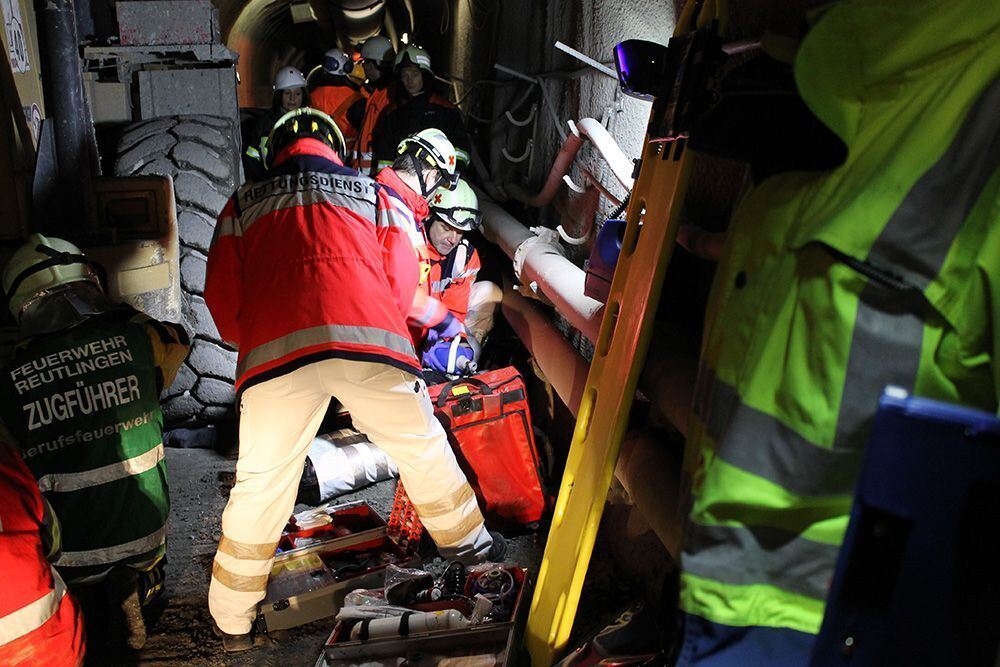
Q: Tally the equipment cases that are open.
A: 2